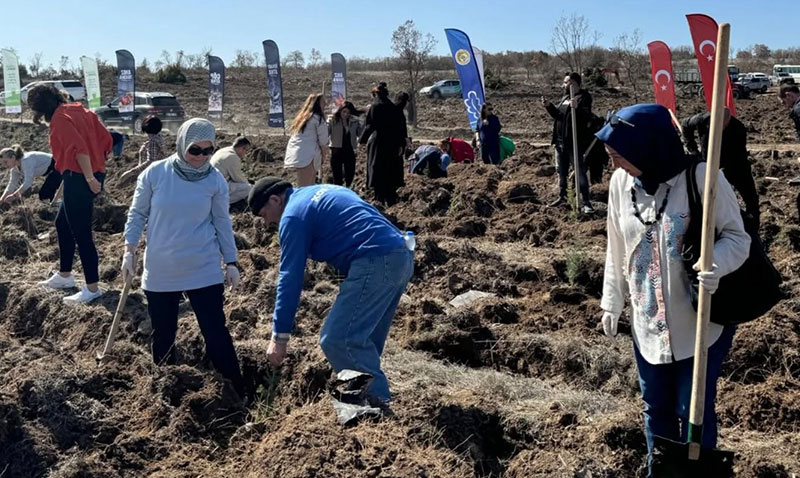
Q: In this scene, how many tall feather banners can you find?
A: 10